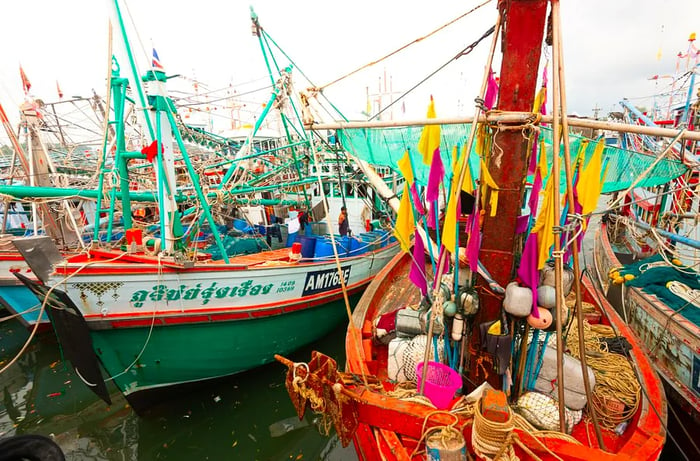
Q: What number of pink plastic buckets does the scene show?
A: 1